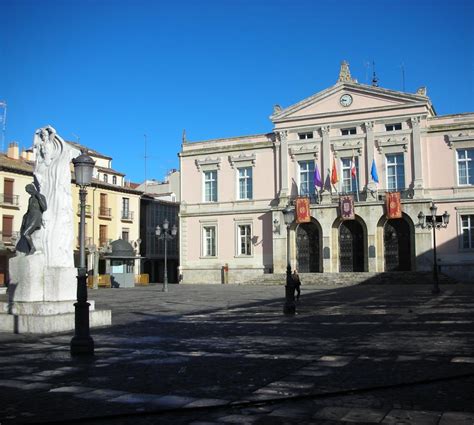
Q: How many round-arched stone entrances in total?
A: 3